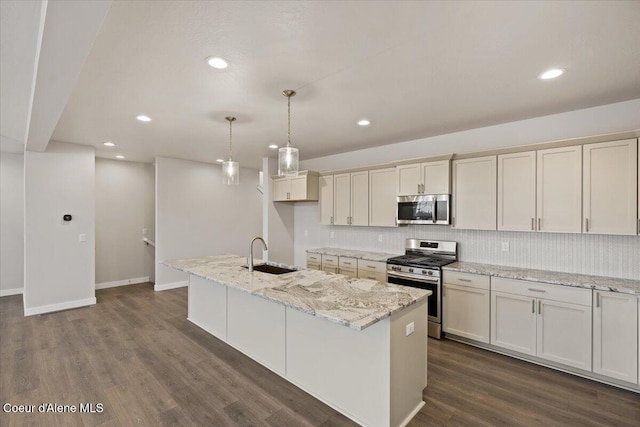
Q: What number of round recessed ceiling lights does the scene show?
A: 8